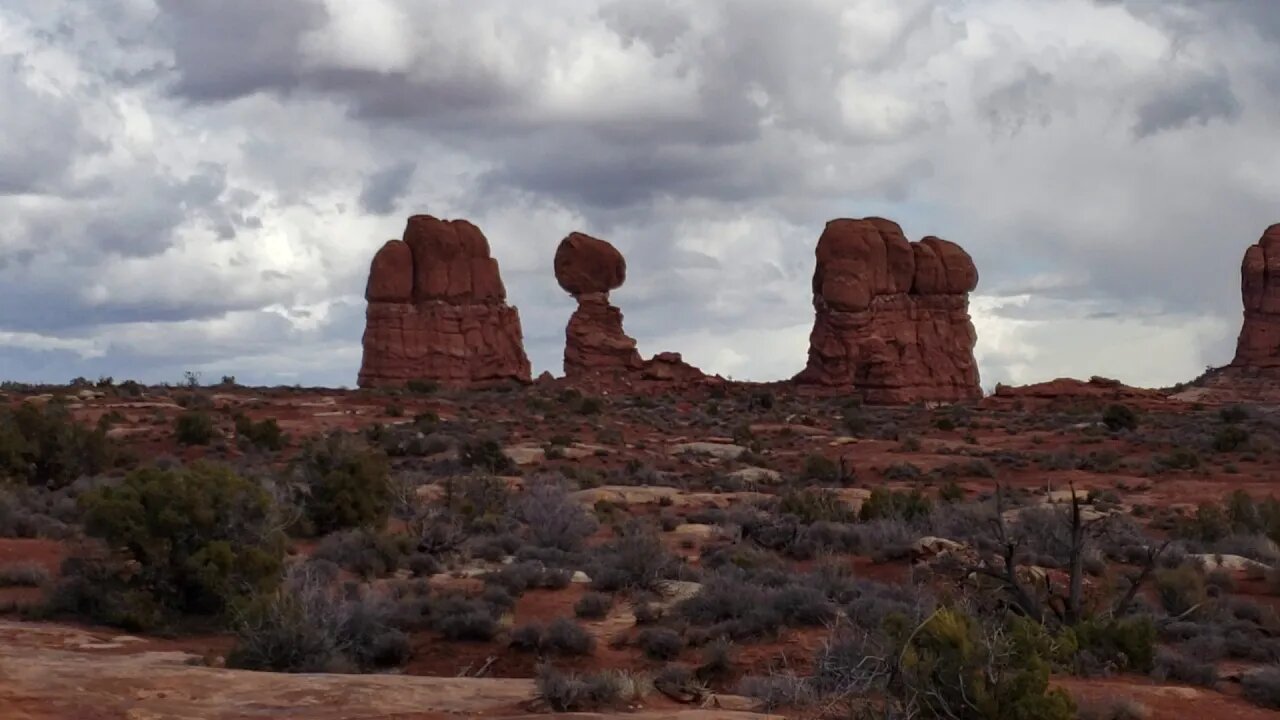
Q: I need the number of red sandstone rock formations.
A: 4